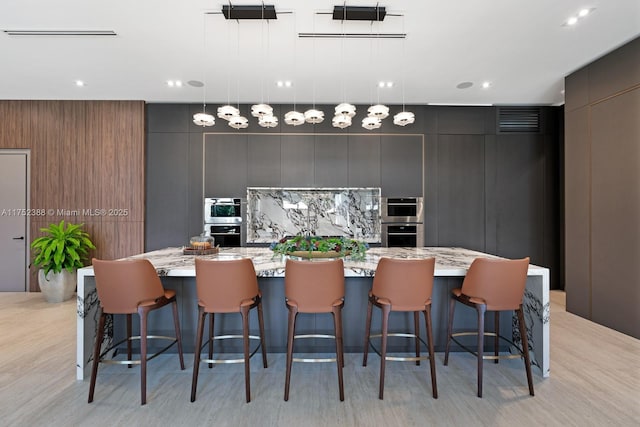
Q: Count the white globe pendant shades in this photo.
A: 12